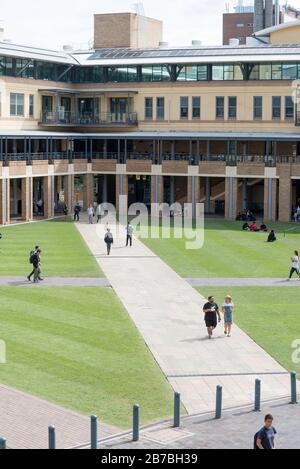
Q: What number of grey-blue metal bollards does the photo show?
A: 8